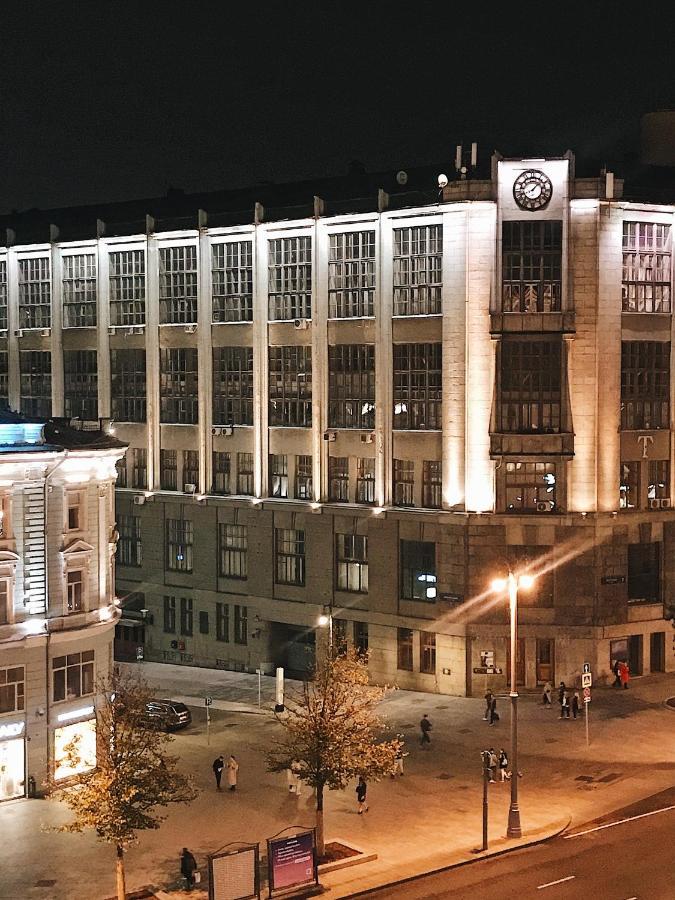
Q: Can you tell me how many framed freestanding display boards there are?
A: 2